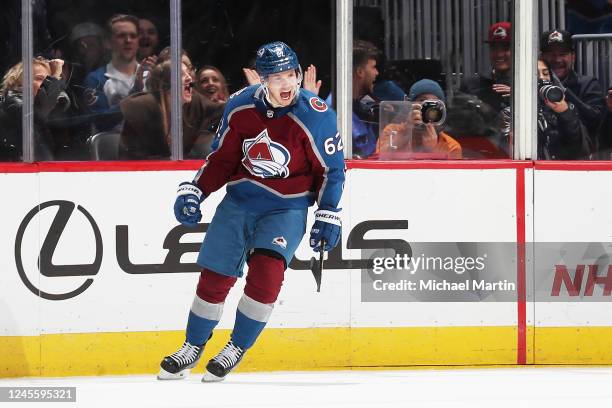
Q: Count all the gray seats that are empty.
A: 1